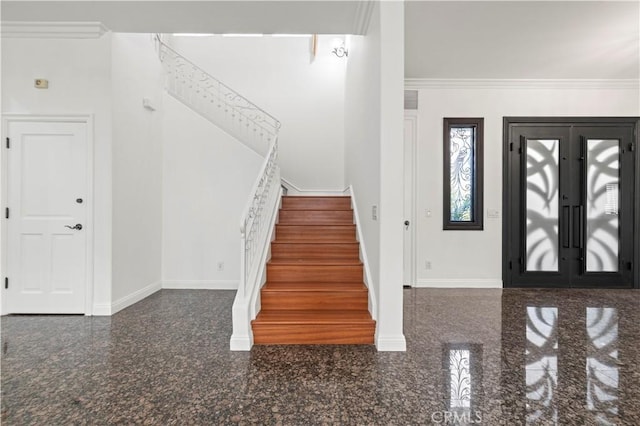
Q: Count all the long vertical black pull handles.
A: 2